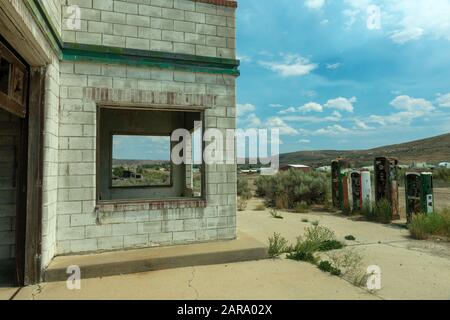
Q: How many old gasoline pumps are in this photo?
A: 5